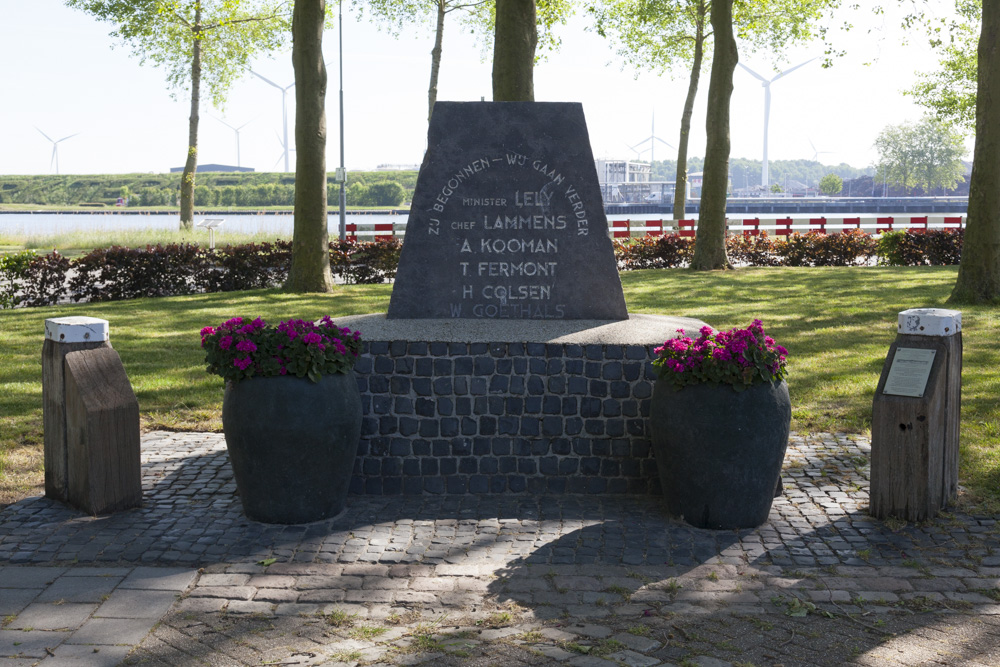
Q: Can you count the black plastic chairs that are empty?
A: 0